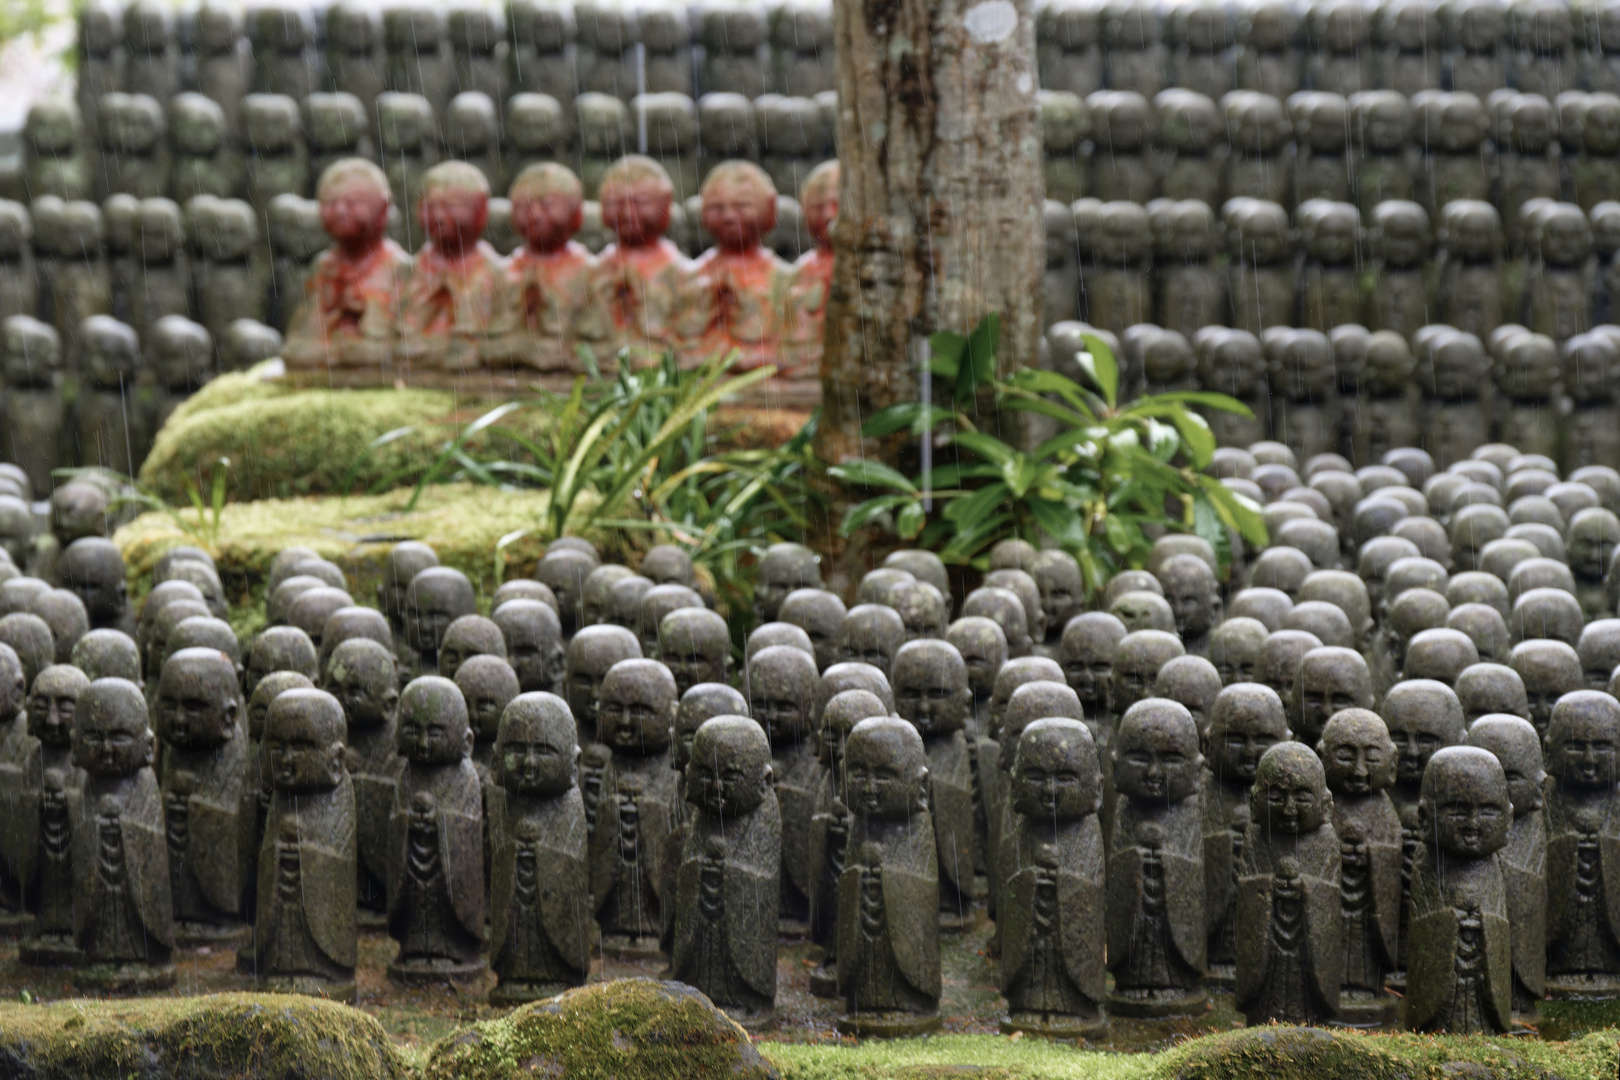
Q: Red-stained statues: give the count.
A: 6